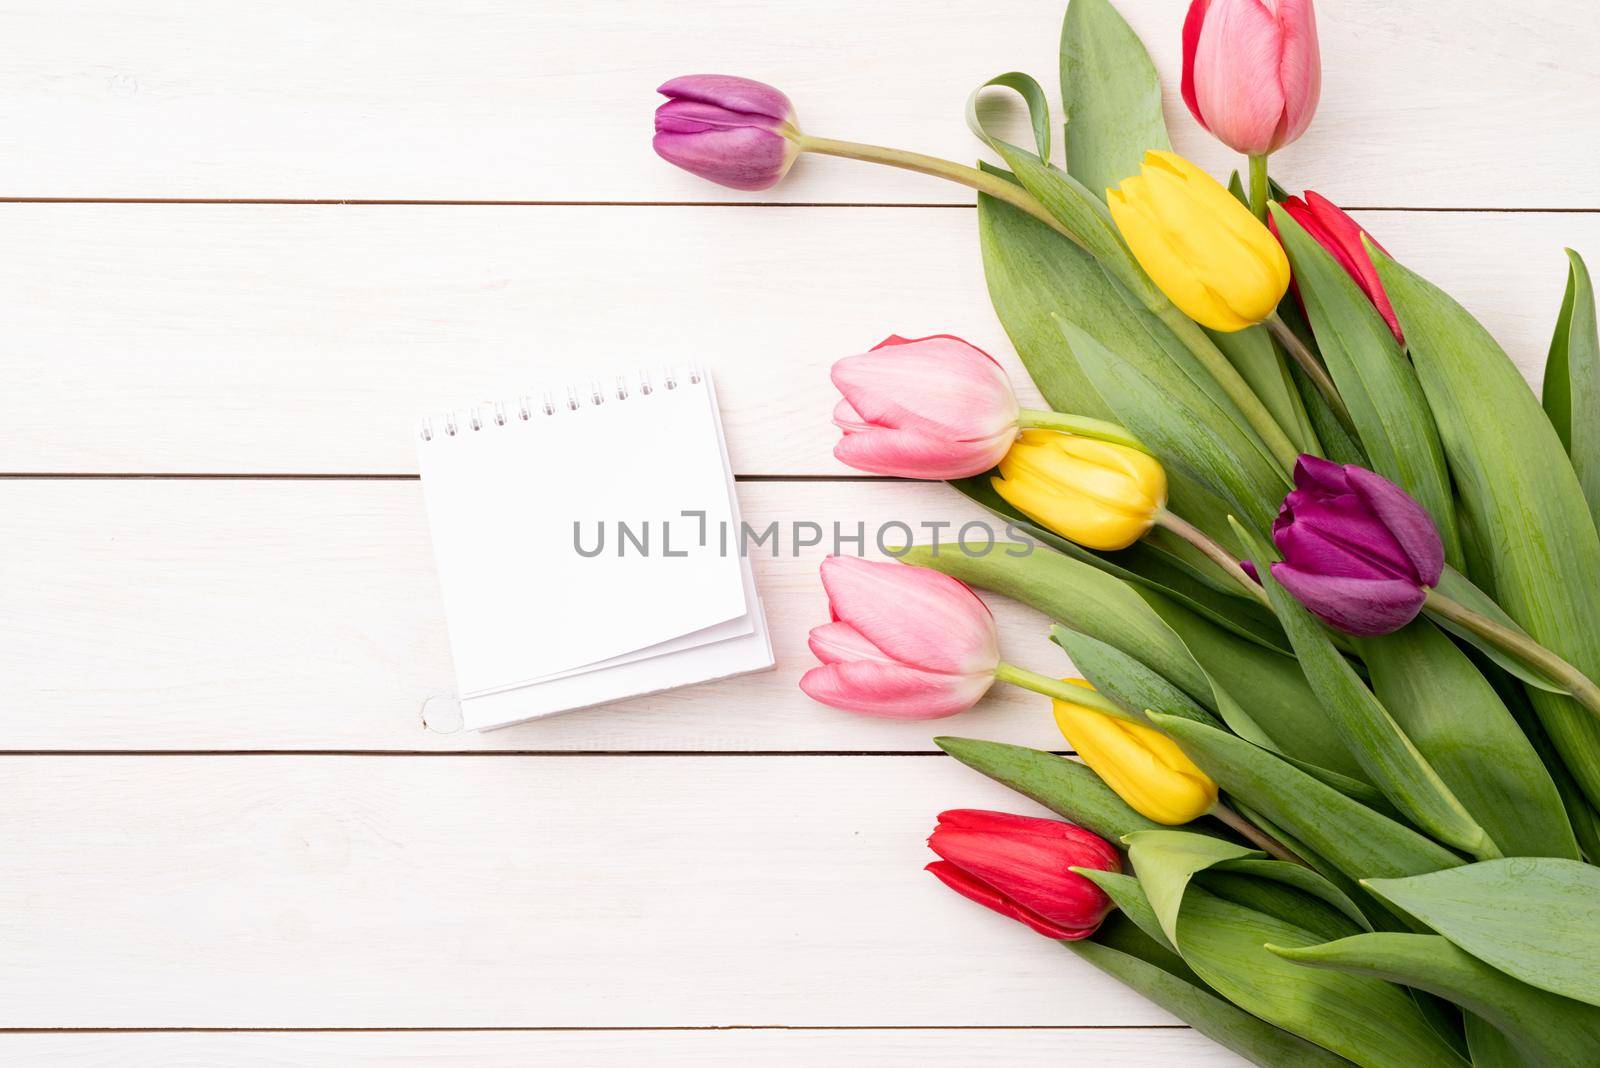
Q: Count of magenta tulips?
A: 2